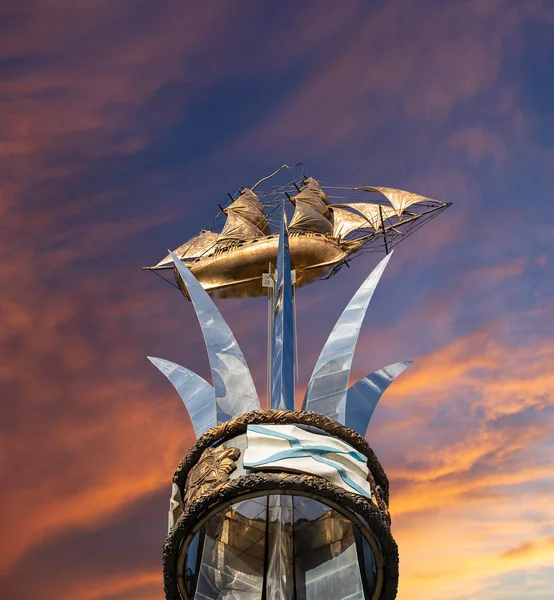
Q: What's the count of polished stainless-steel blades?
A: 5